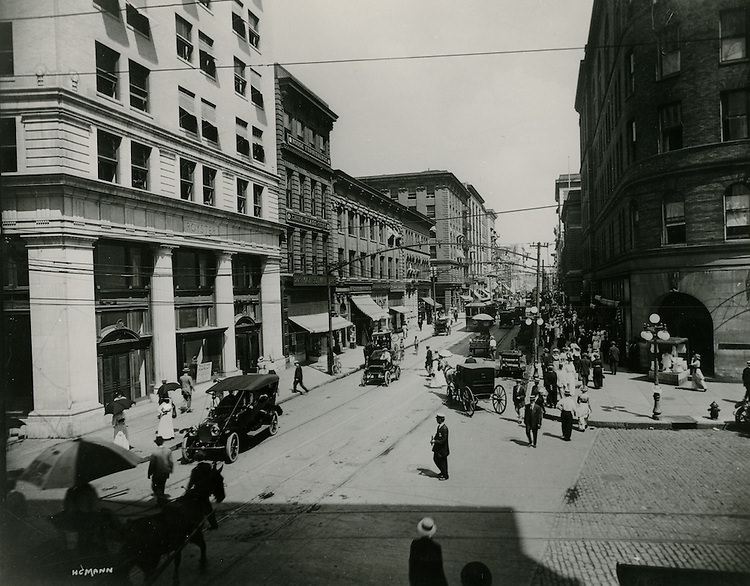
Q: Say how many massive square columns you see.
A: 4